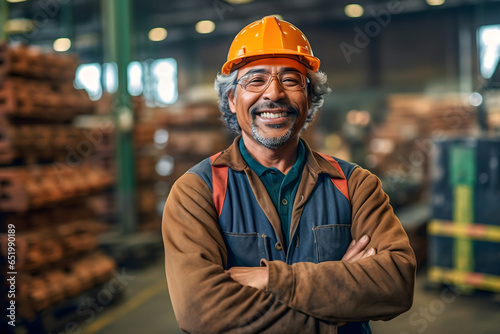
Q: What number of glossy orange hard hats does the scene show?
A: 1